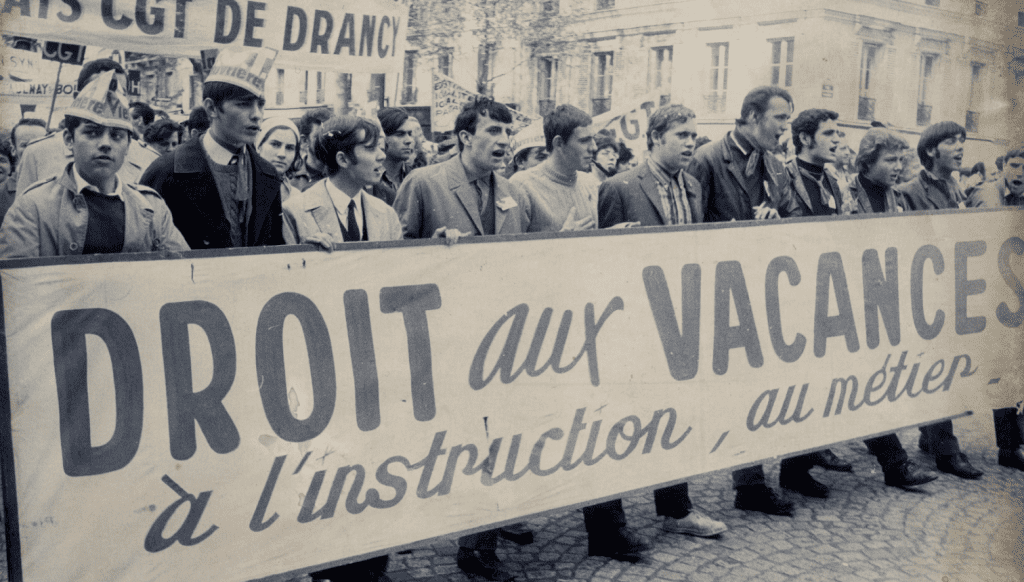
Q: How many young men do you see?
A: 11